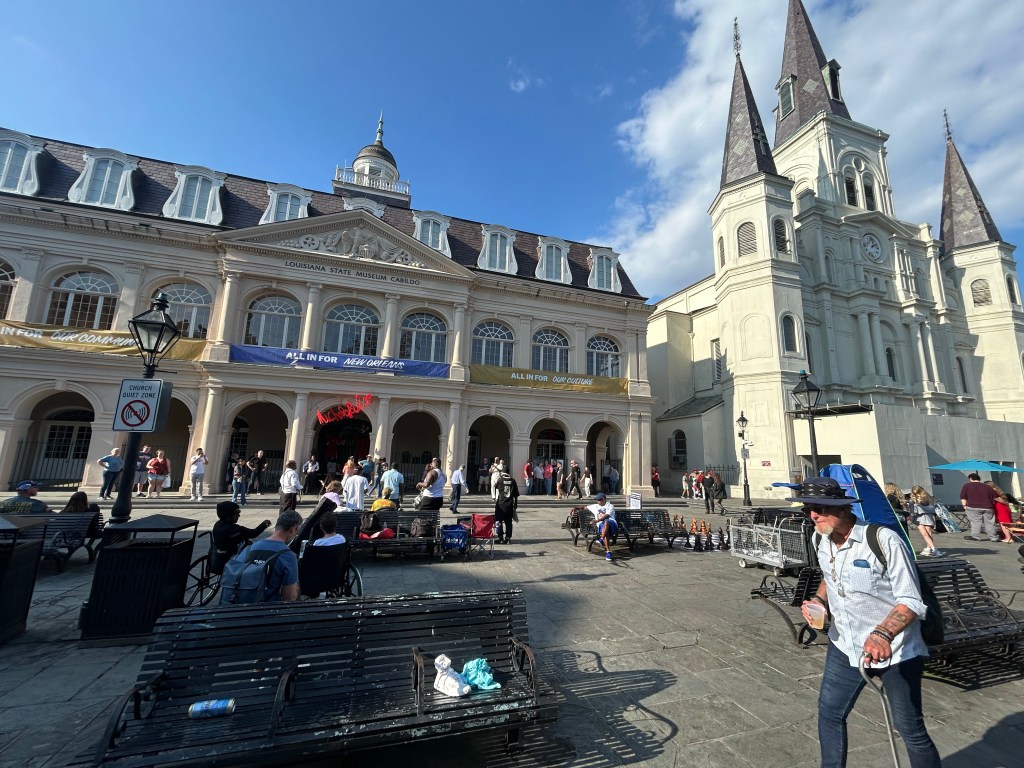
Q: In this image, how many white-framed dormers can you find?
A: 9